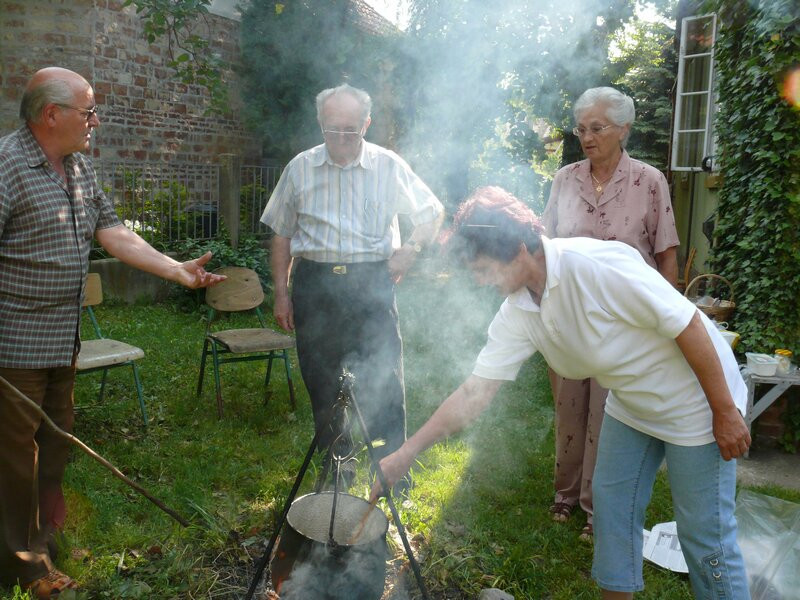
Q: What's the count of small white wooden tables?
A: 1